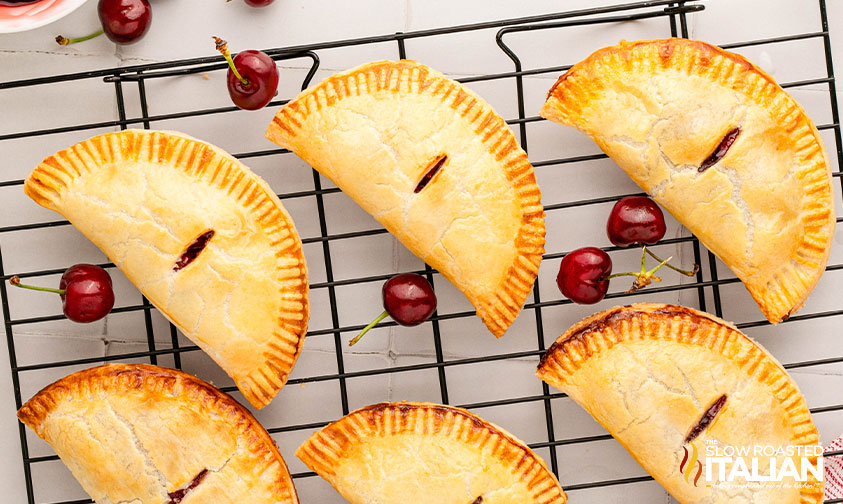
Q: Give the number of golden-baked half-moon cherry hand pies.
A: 6